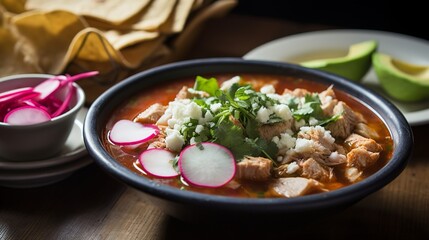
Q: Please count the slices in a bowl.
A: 3